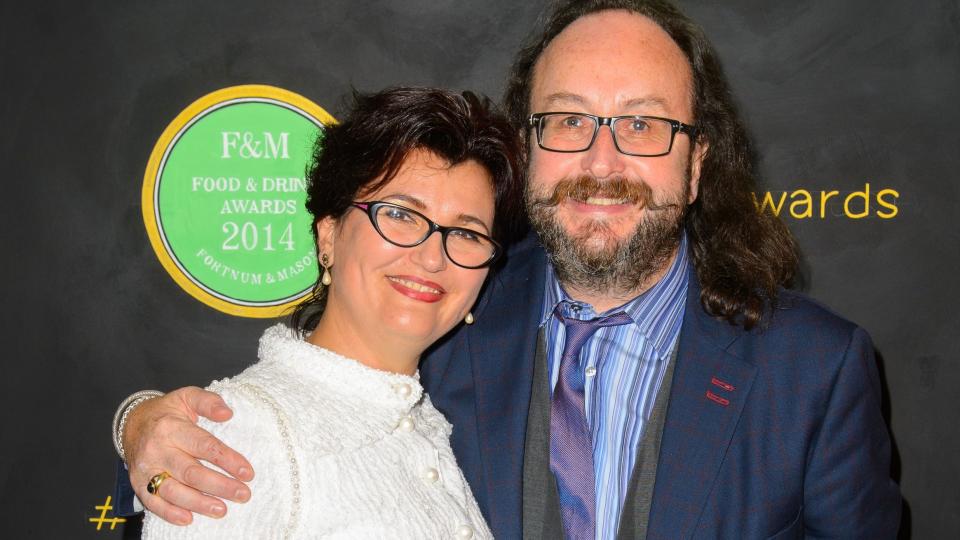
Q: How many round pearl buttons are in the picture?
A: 4